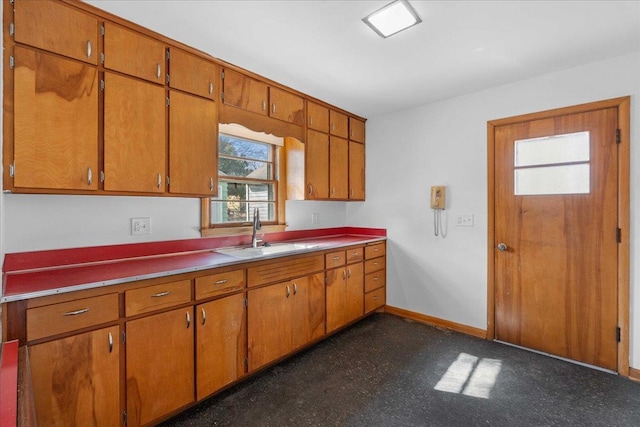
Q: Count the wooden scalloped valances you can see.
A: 1